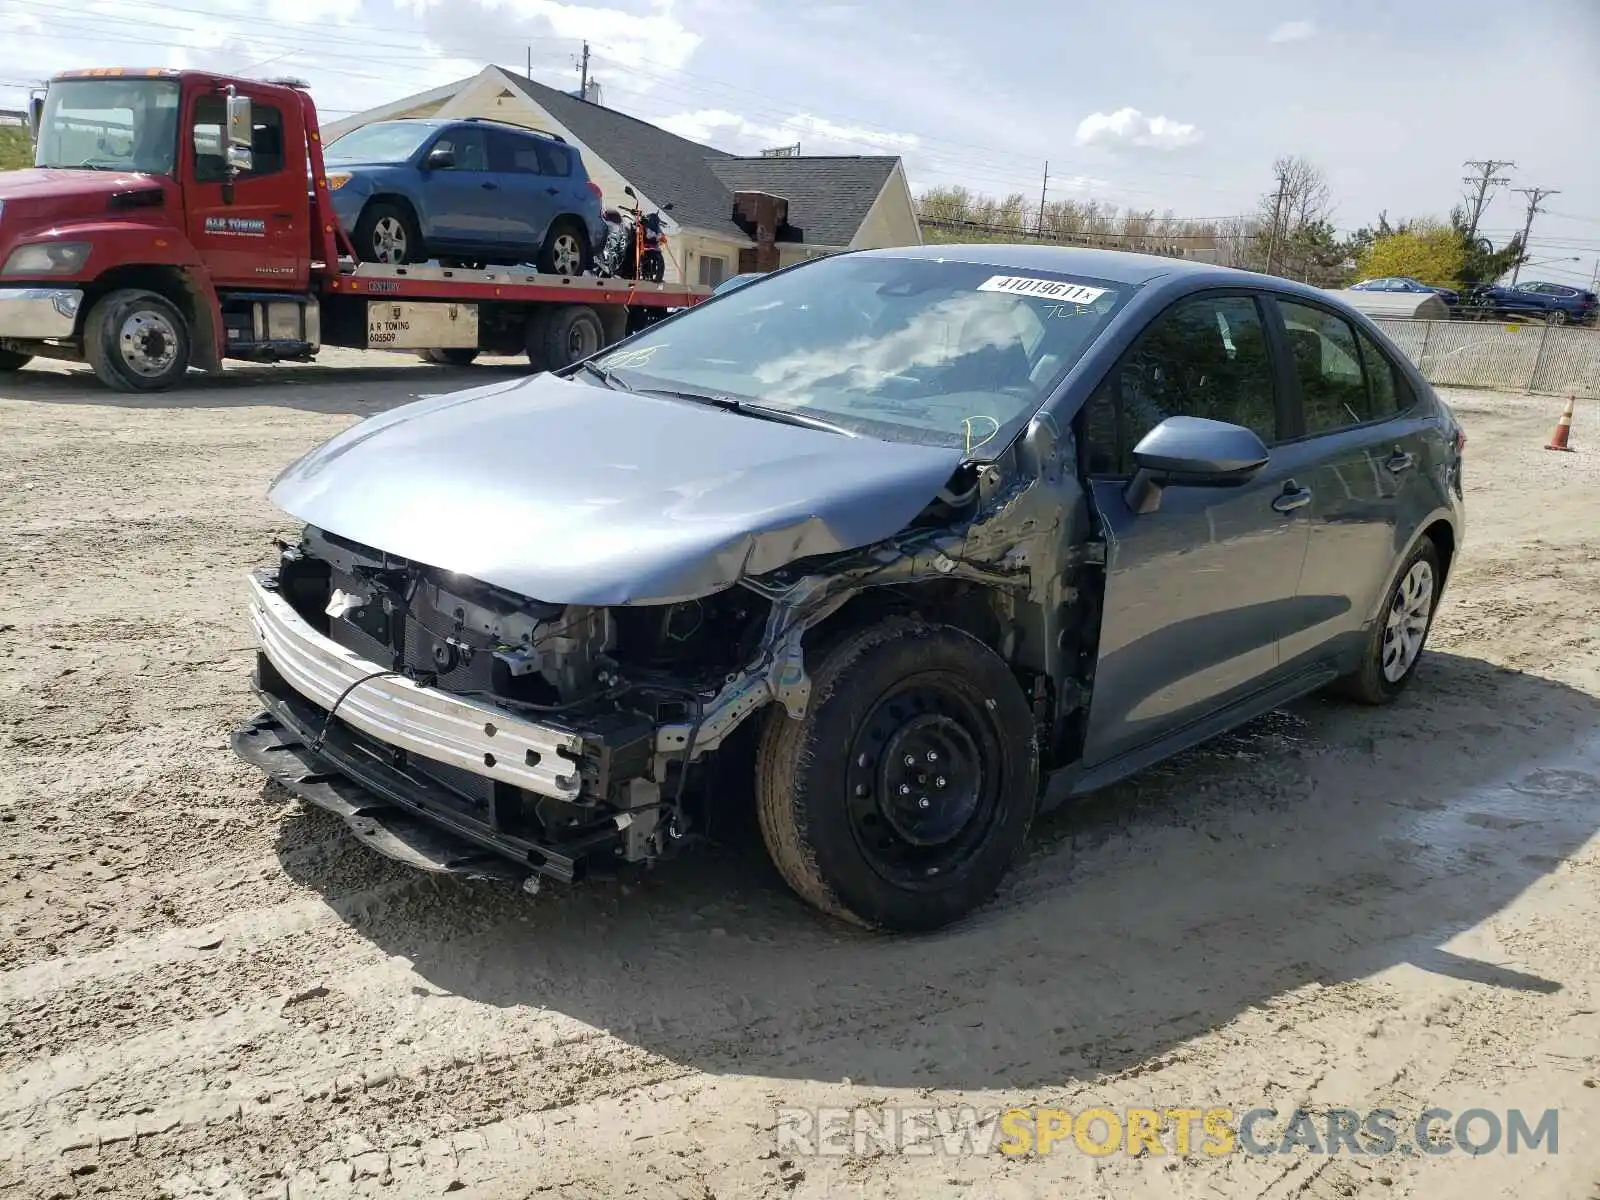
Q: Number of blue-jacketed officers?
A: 0